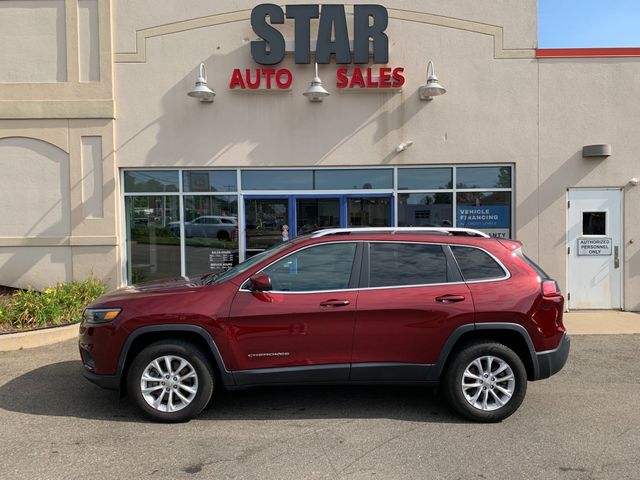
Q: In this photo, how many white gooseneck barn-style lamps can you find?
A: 3